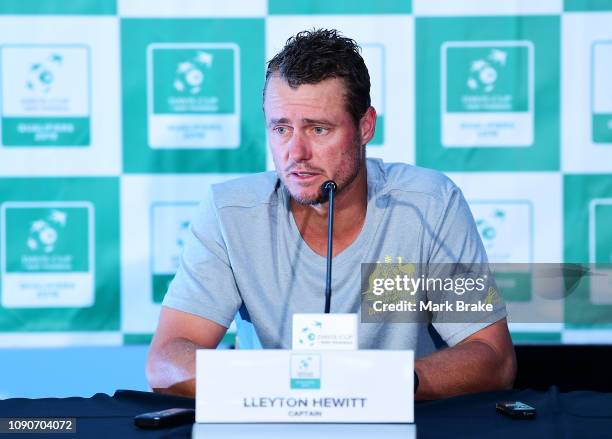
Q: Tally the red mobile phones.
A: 0